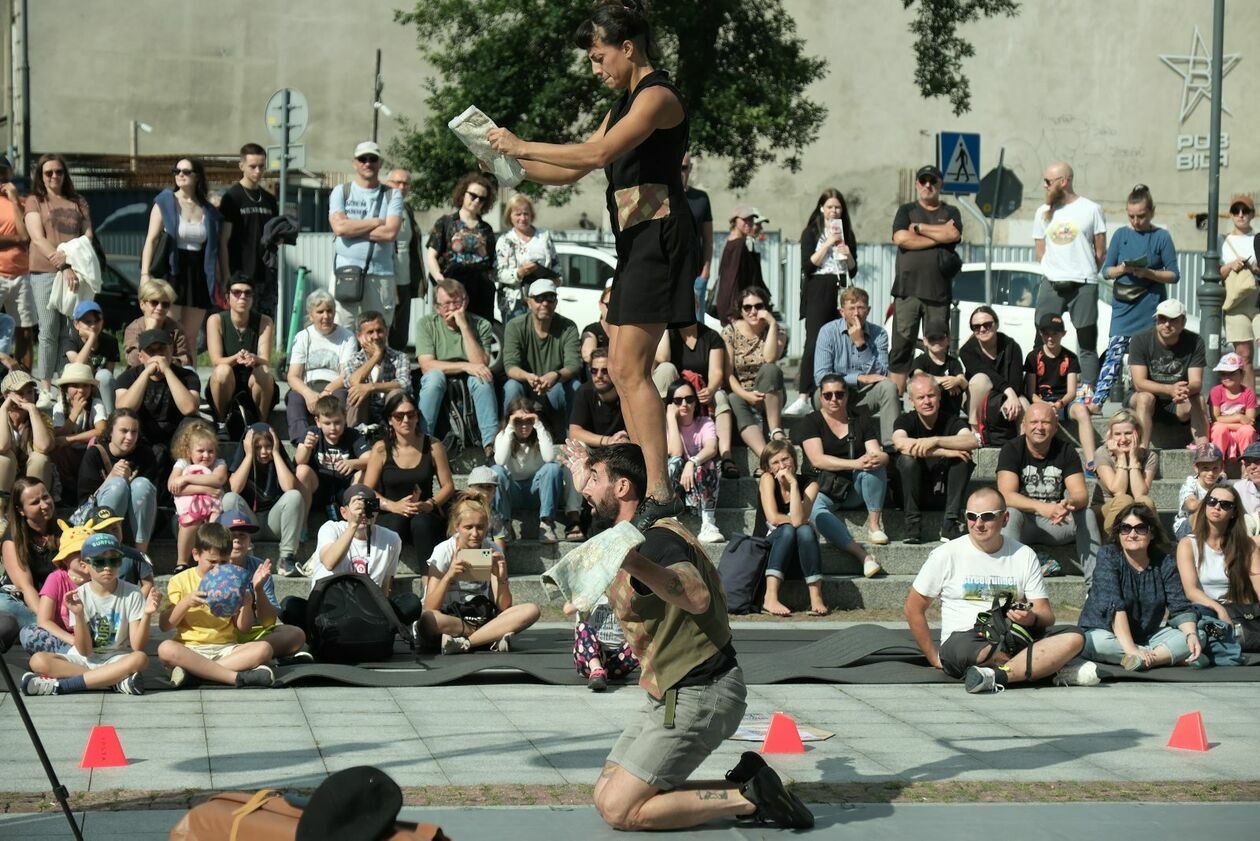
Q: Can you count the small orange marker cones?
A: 3